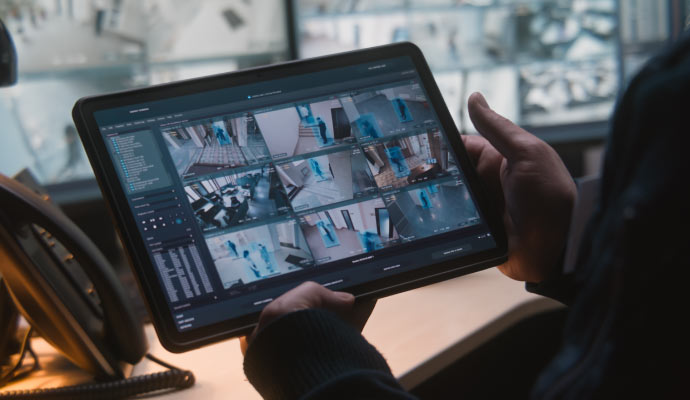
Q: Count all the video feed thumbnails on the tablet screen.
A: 9